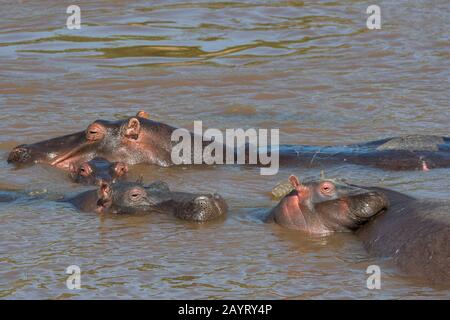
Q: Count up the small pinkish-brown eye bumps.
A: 5